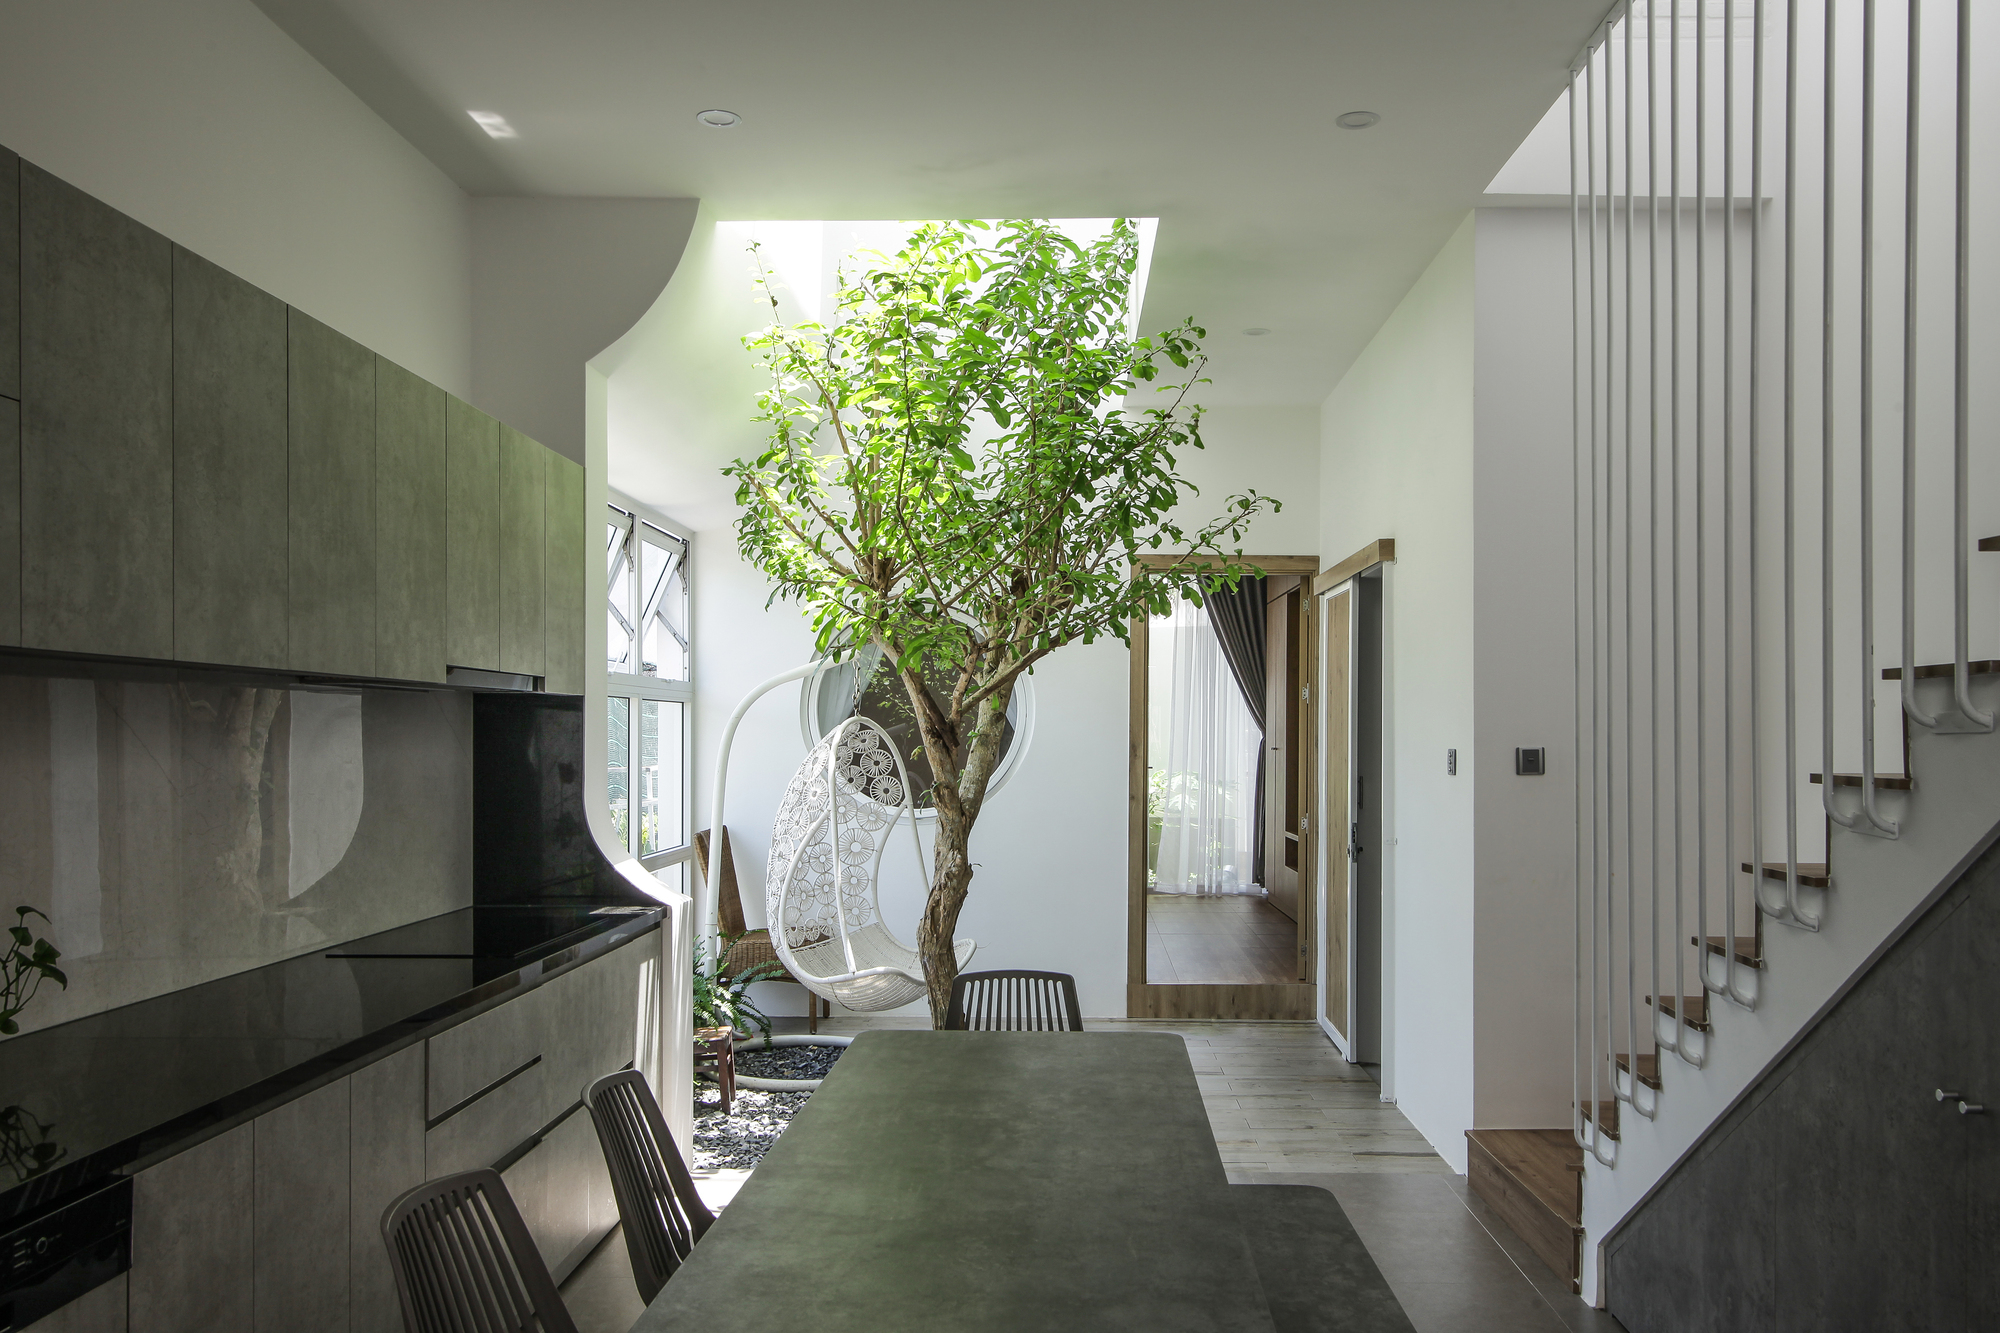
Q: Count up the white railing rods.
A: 14